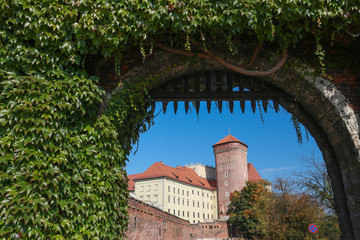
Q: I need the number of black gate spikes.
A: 12